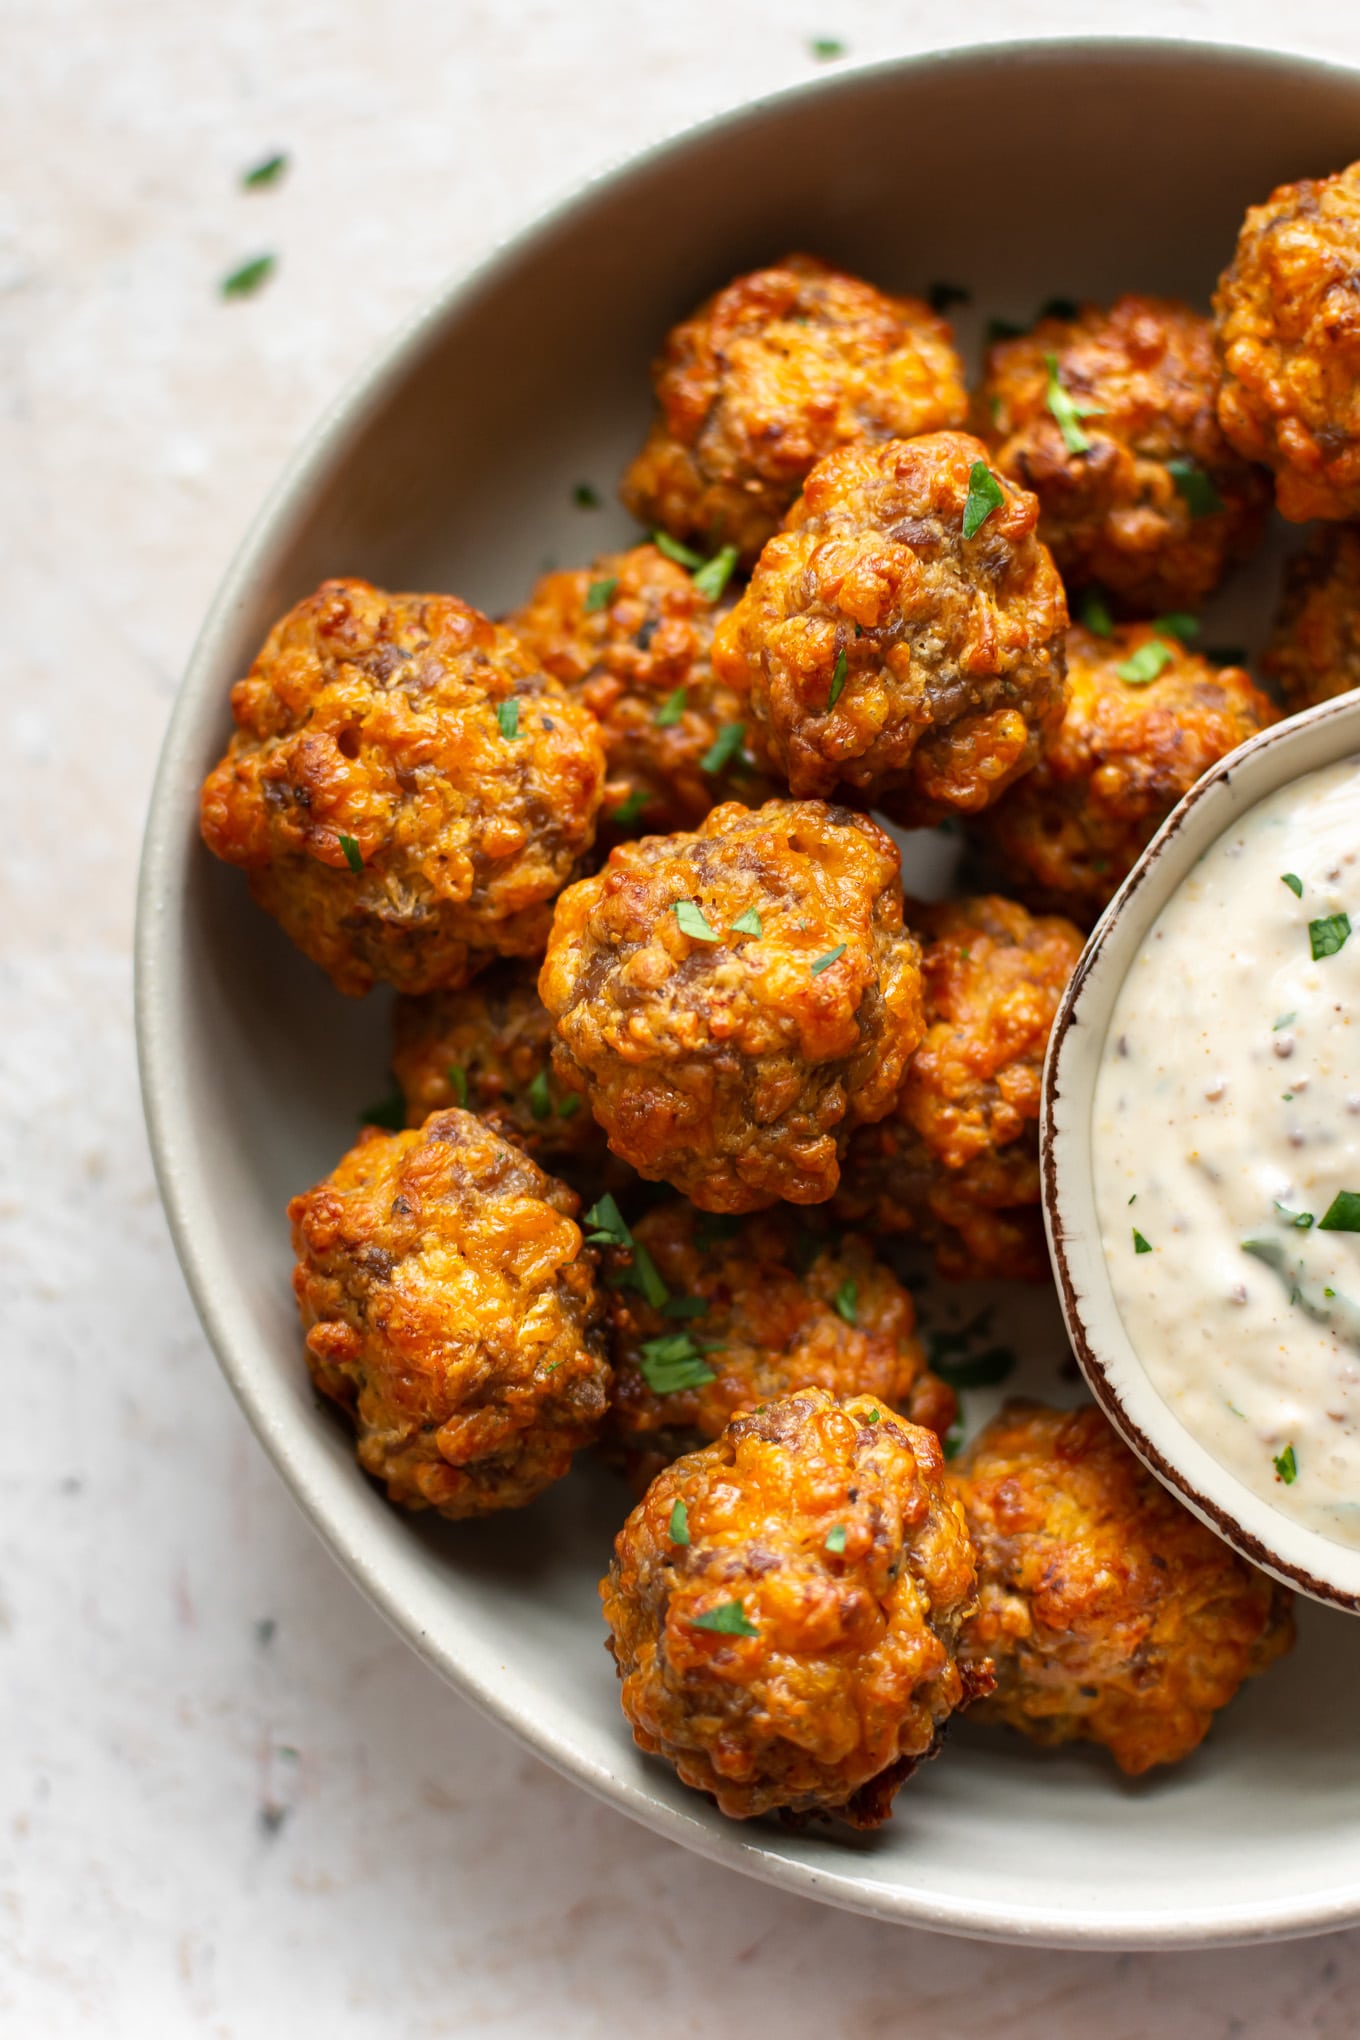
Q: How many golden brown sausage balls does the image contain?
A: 15